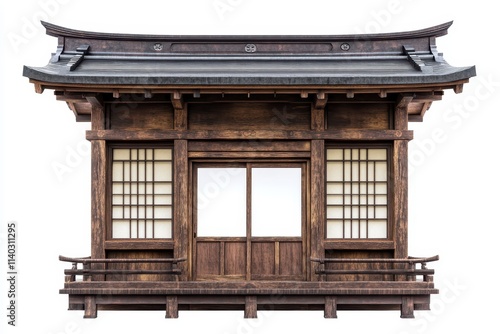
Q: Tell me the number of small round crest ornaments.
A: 3